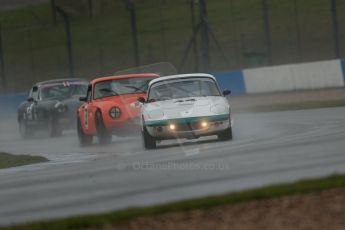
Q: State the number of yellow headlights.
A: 2